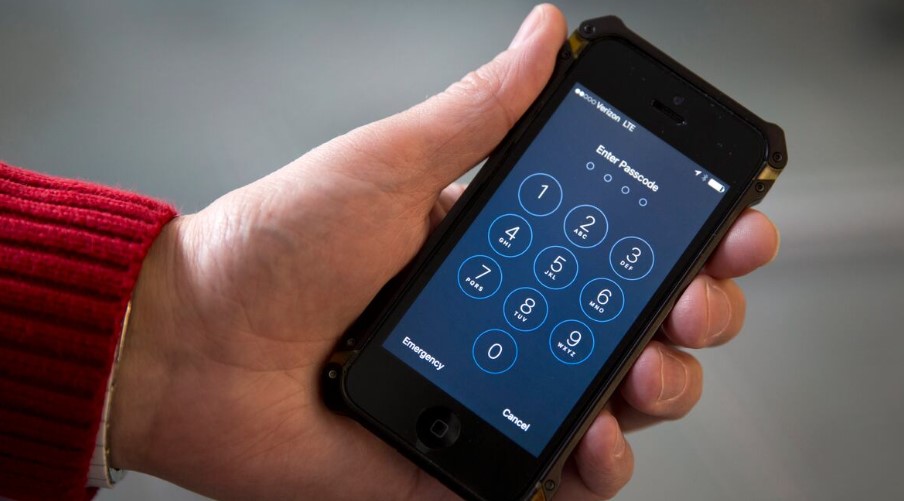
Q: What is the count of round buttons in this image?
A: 11